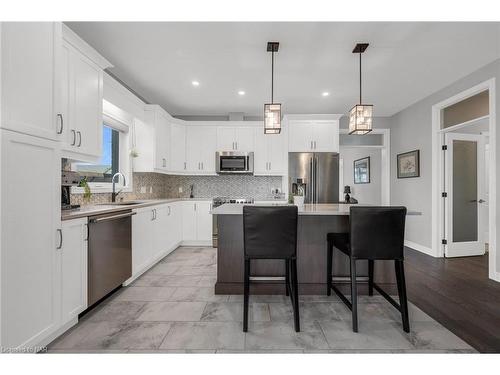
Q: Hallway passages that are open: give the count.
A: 2